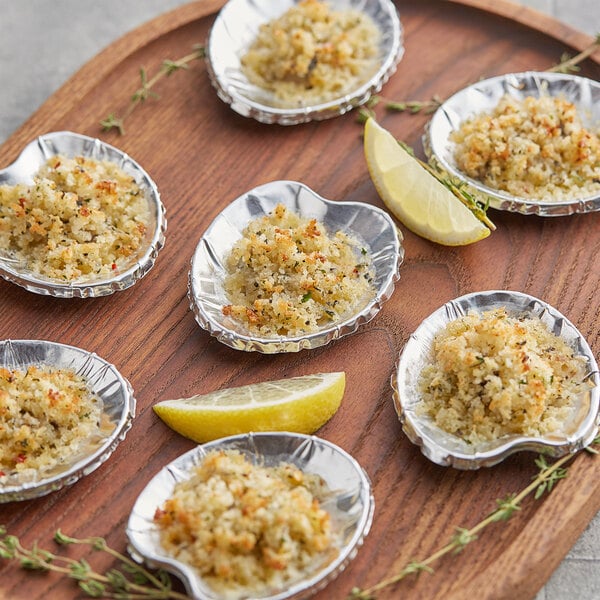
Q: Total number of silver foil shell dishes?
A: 7